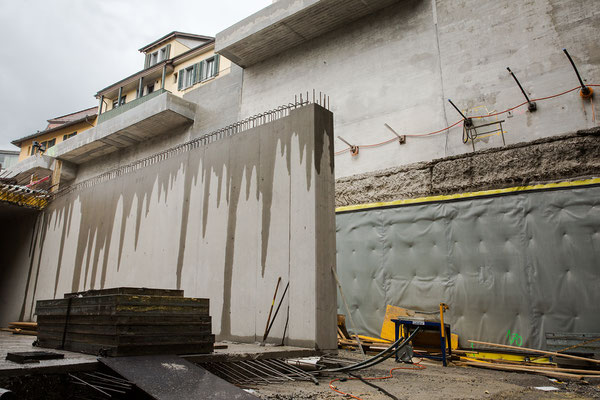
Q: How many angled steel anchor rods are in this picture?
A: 5